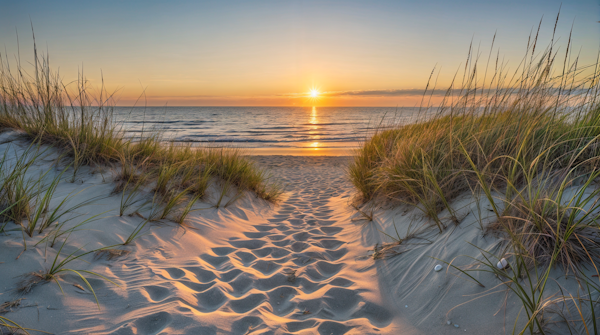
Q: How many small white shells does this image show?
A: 2